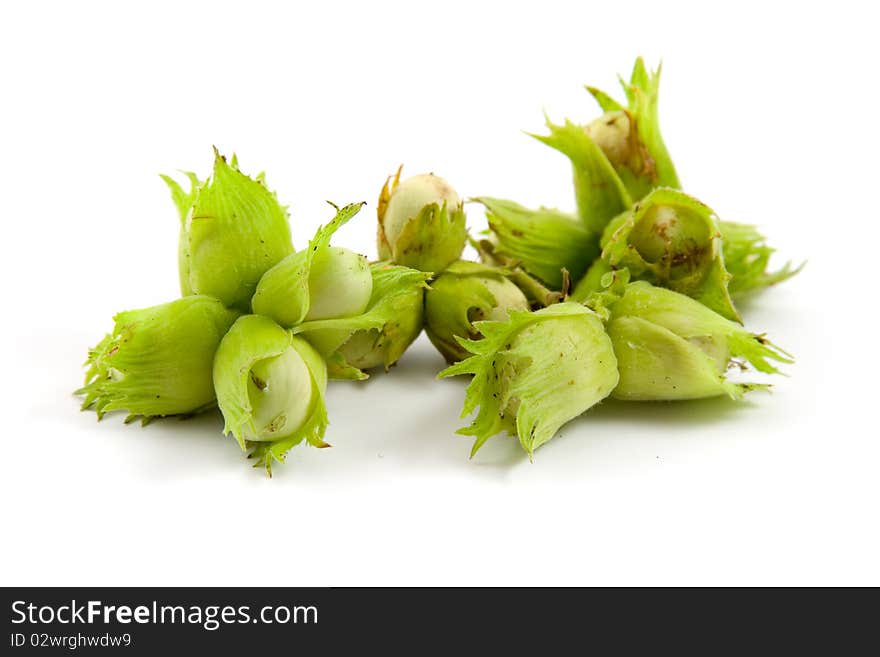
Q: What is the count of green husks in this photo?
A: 13